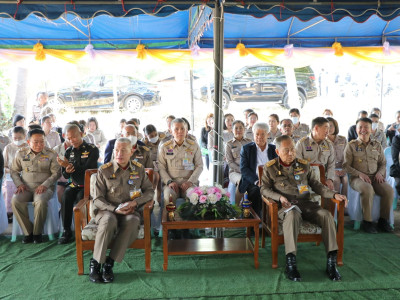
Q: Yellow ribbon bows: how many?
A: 4